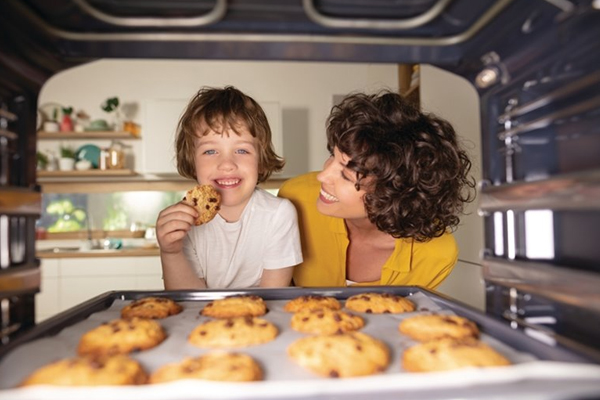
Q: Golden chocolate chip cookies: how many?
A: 13